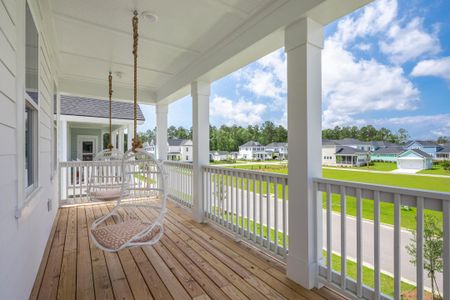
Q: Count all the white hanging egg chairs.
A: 2